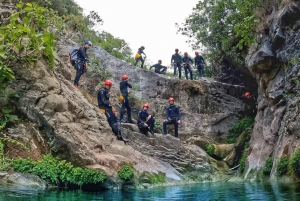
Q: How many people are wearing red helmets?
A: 10